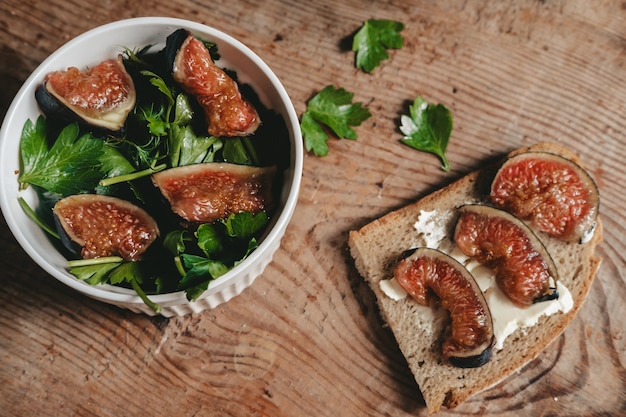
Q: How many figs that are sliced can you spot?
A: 7